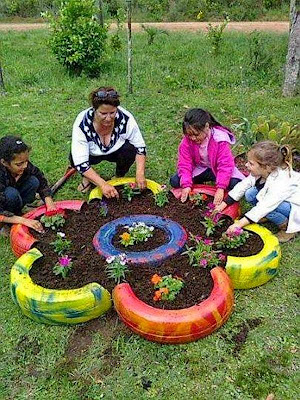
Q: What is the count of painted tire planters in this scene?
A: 7